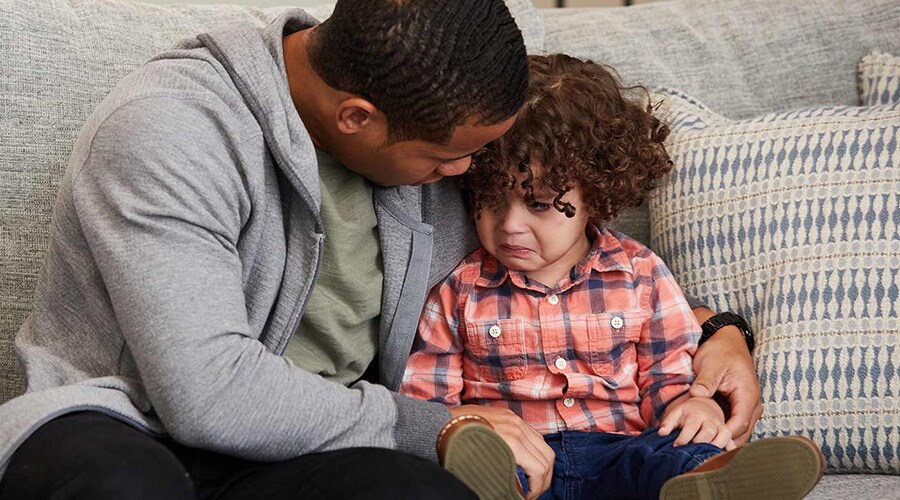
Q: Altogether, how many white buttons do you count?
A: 5